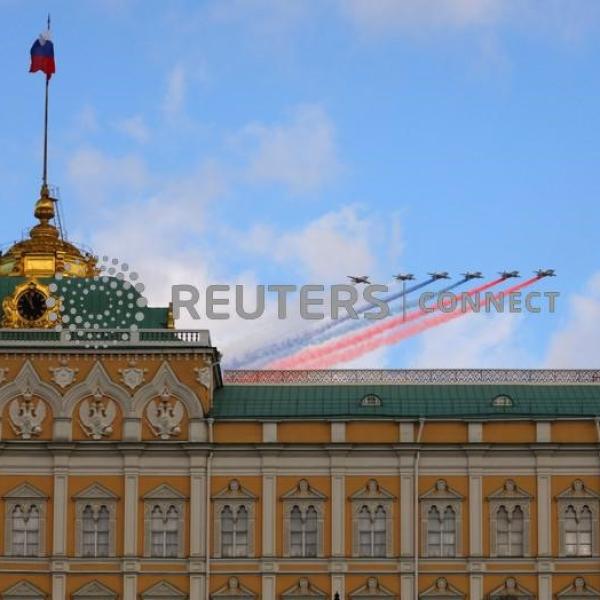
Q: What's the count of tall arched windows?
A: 9